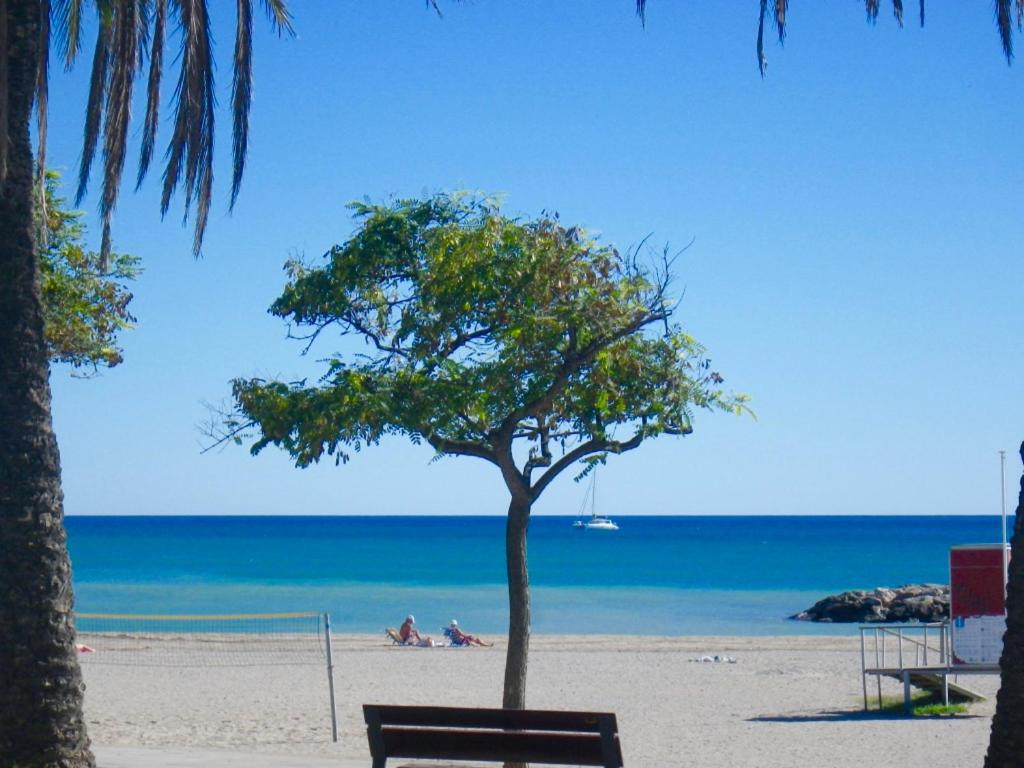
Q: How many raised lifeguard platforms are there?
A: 1